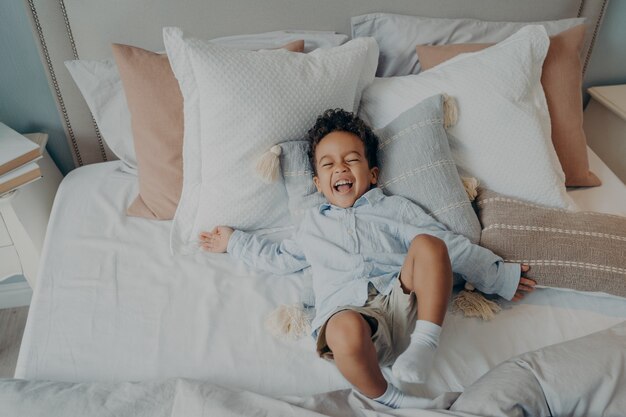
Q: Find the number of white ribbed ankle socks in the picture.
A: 2